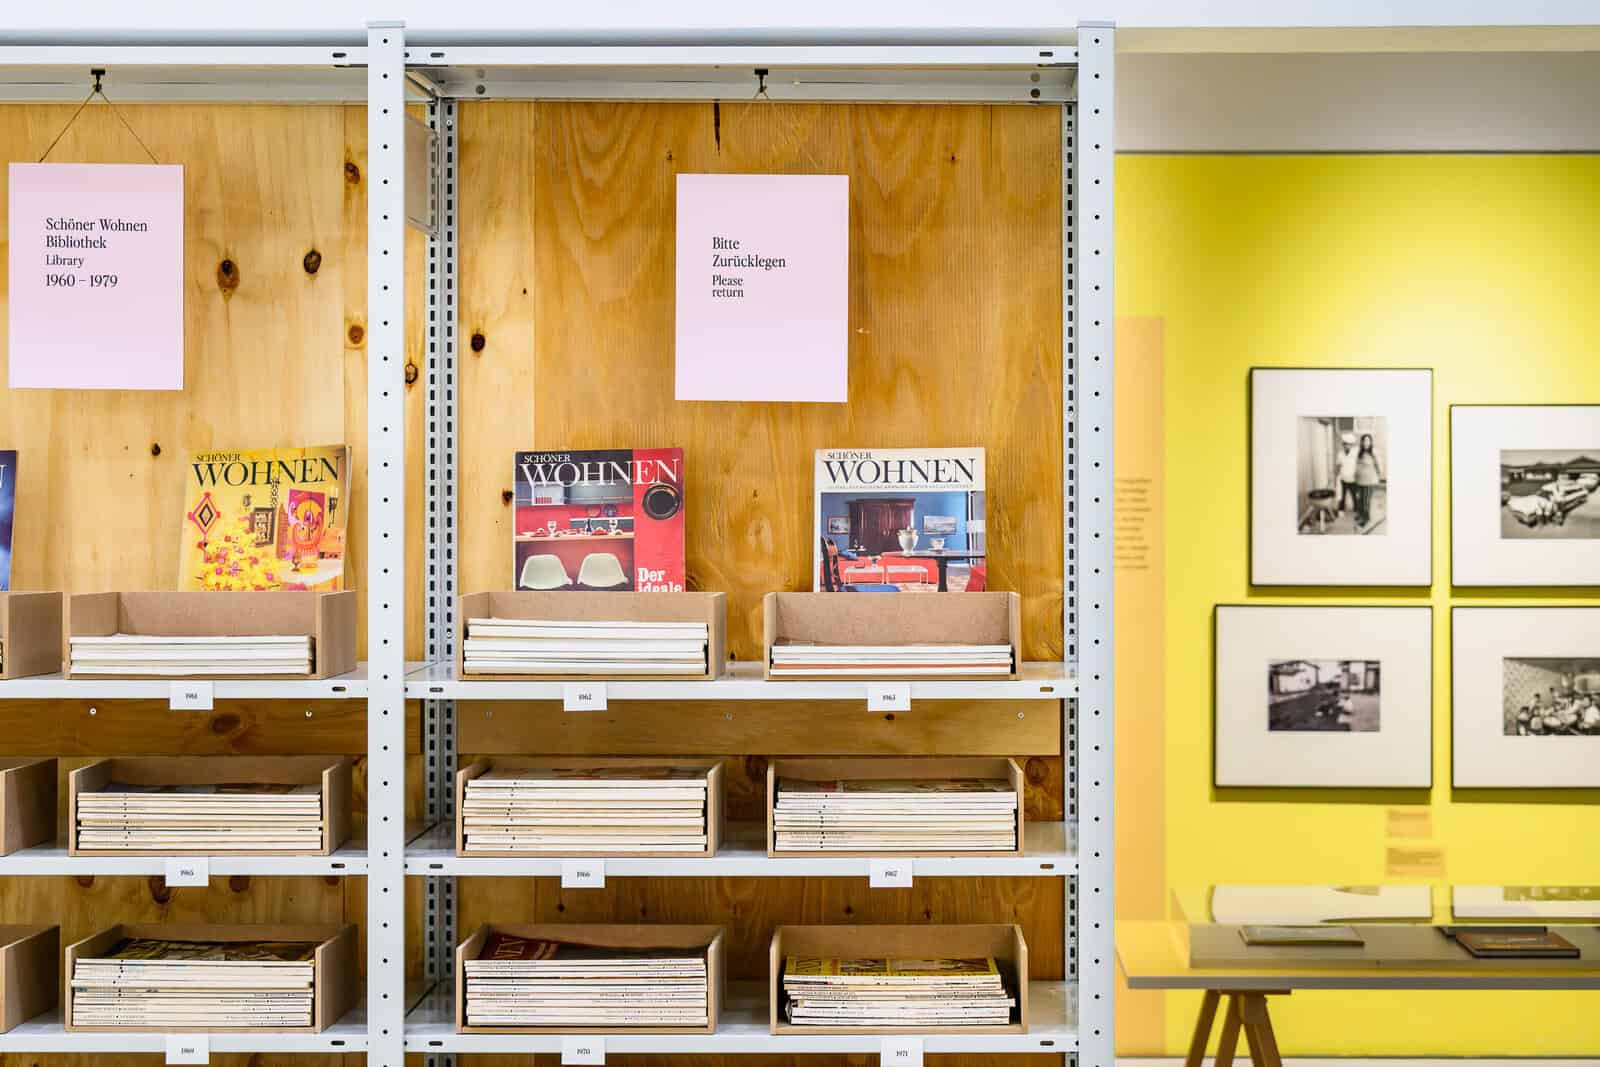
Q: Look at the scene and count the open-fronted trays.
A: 12